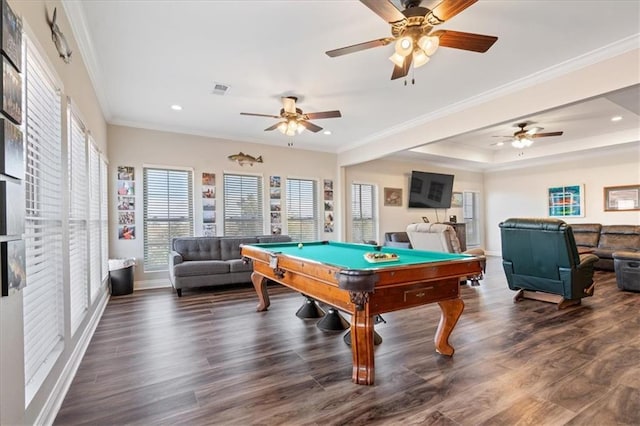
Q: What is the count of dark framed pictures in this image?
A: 5